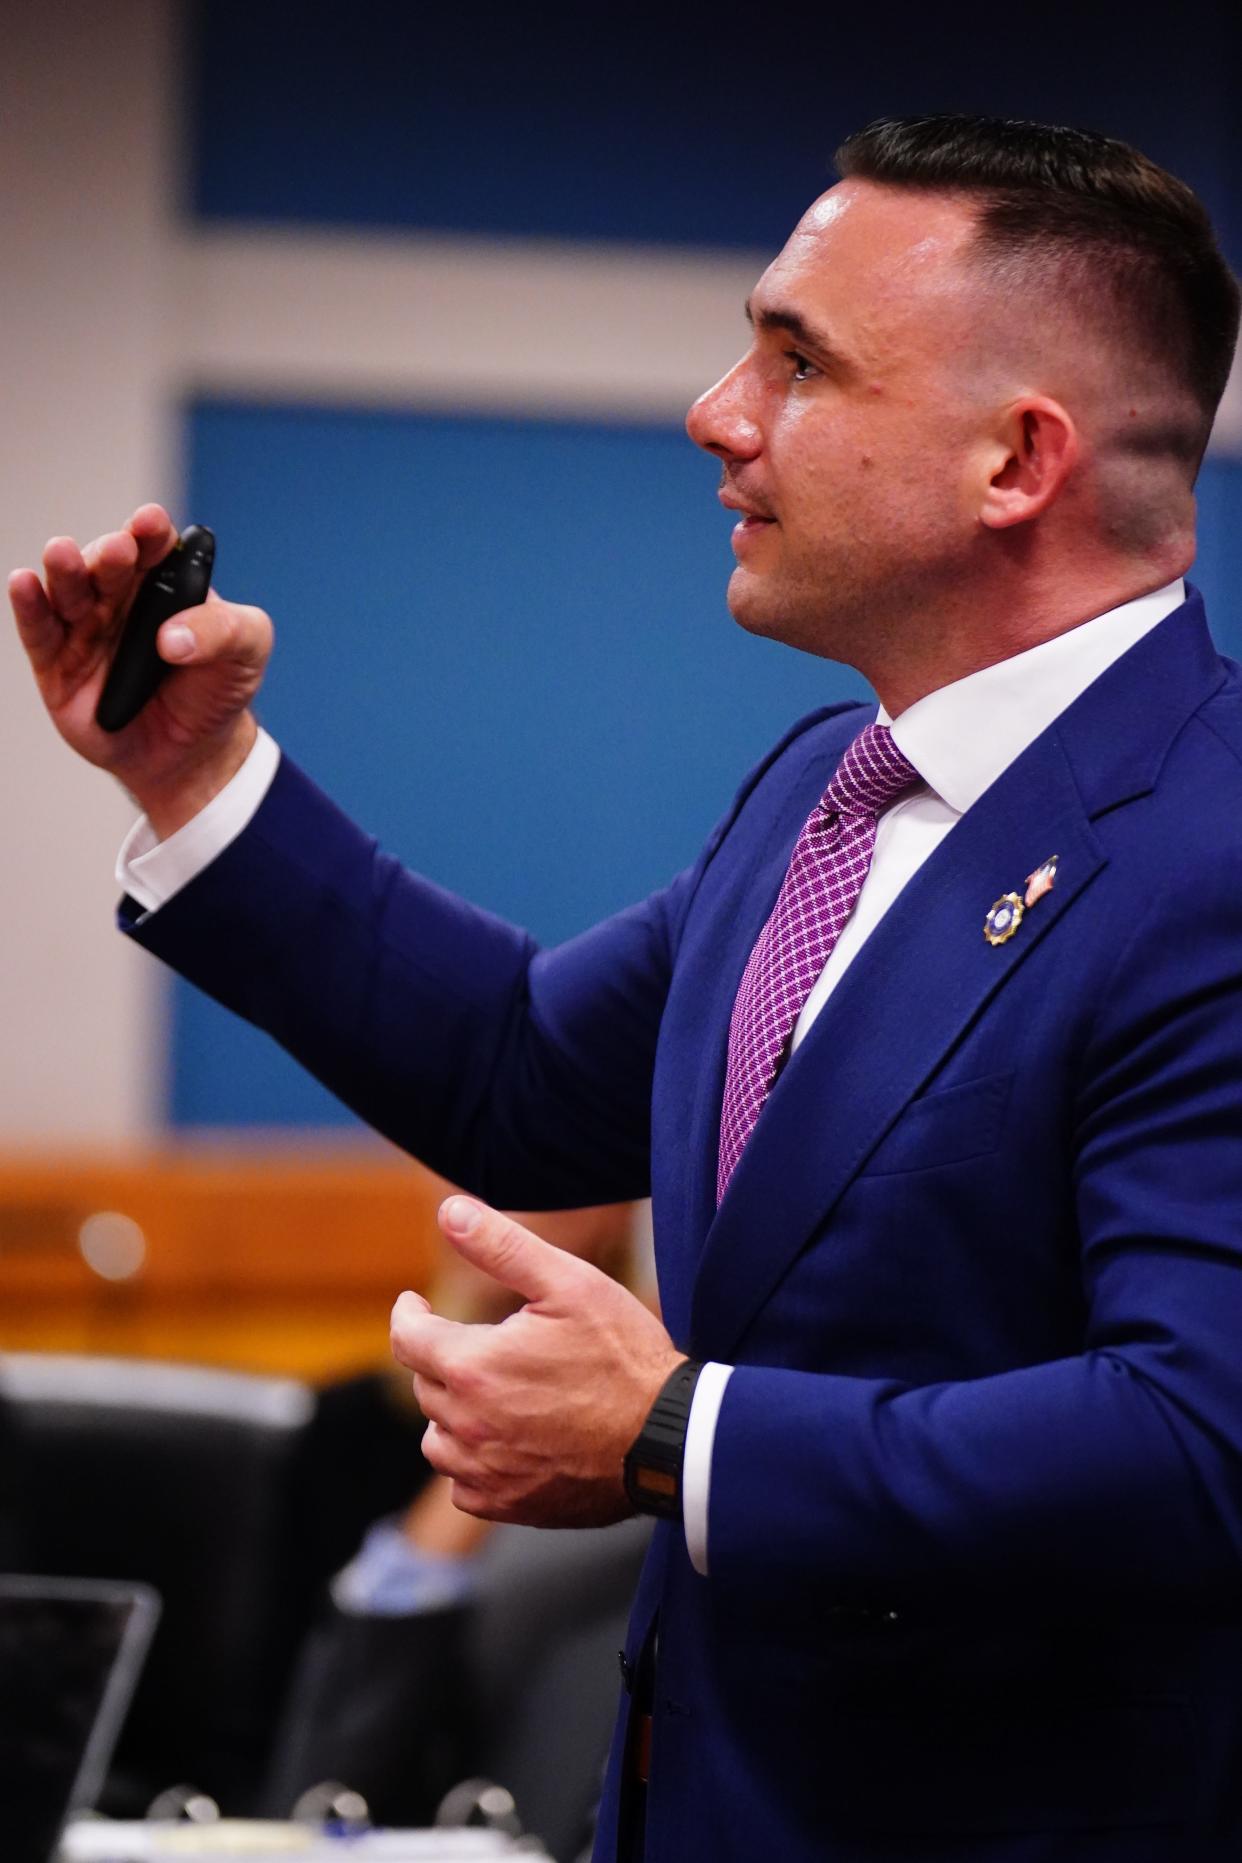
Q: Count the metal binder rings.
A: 3